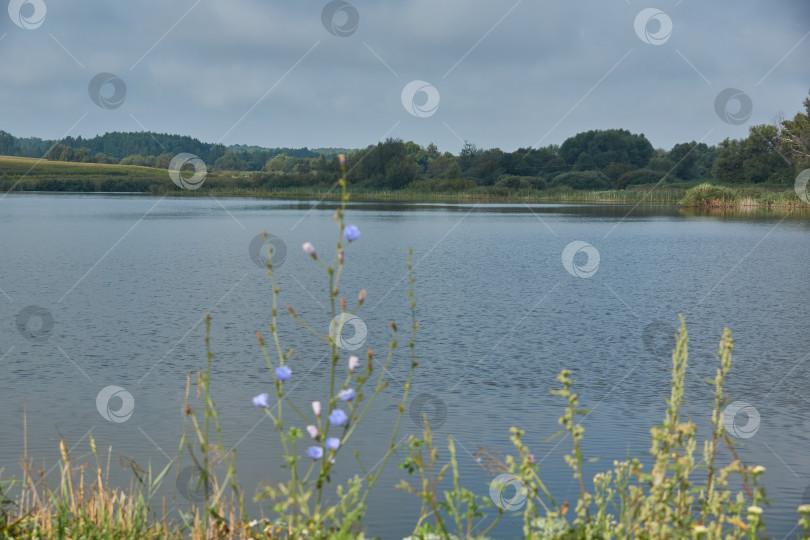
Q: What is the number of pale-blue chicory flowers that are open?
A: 7